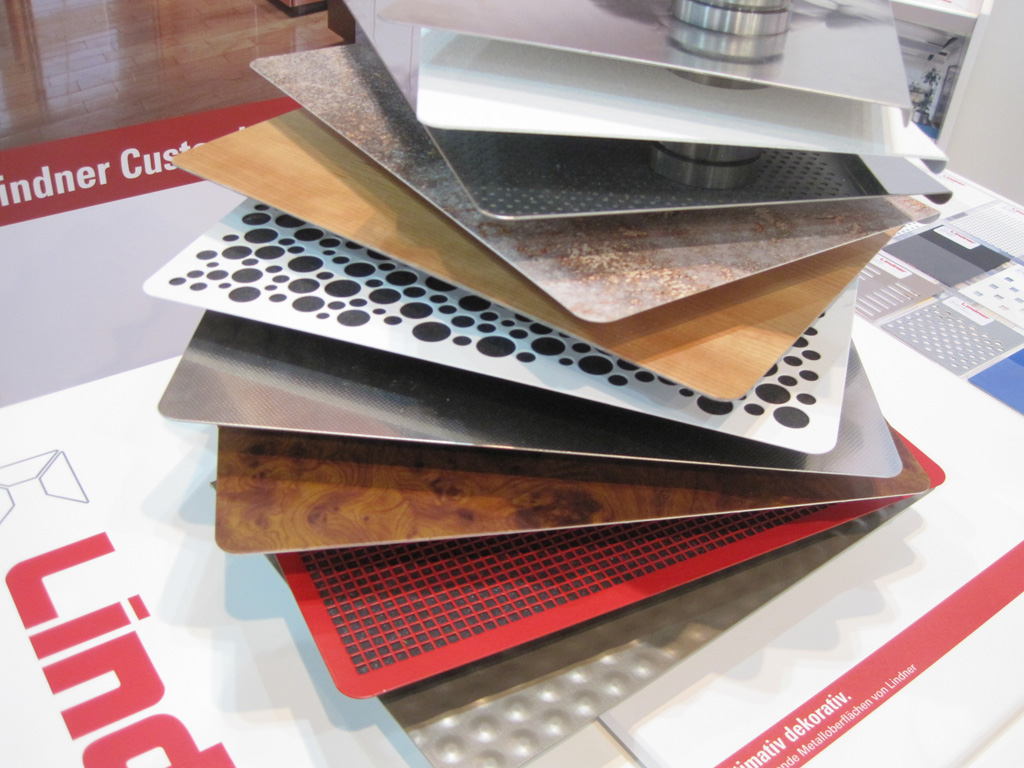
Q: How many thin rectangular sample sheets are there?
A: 10